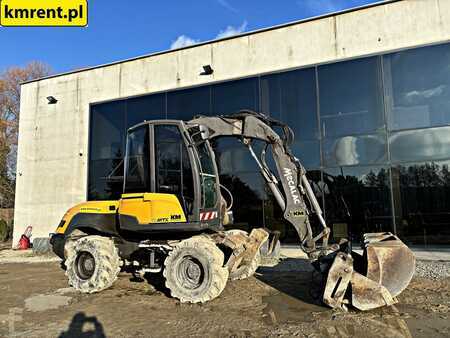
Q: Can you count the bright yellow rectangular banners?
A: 1